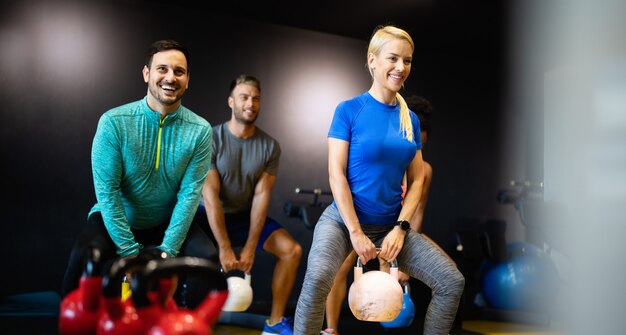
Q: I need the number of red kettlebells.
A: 3